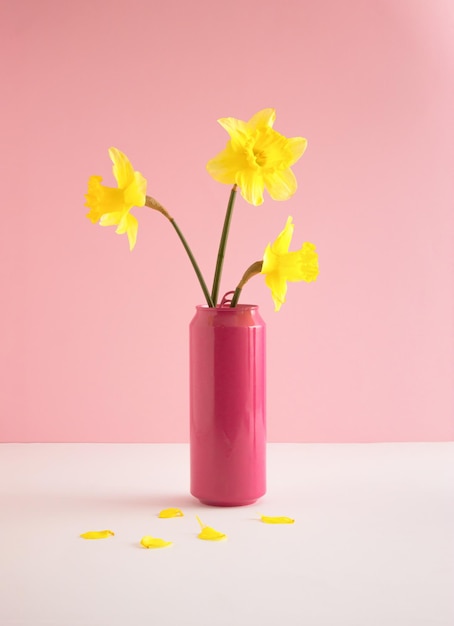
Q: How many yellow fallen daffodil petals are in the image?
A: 5